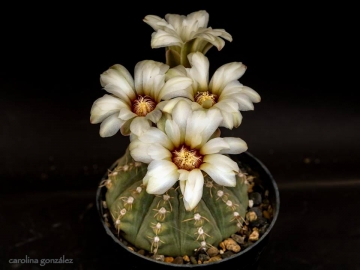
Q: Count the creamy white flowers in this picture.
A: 4